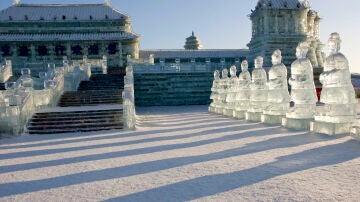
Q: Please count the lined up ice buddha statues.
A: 8